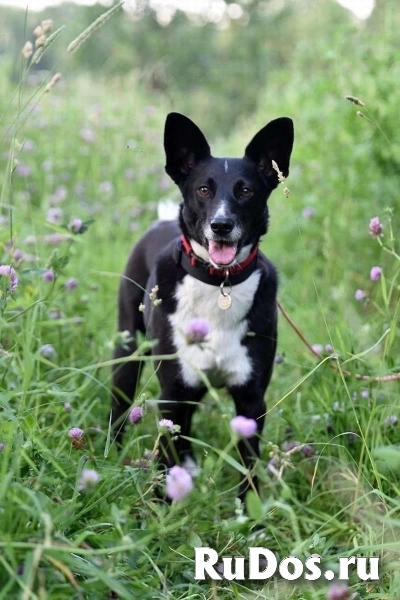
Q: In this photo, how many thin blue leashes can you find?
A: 0